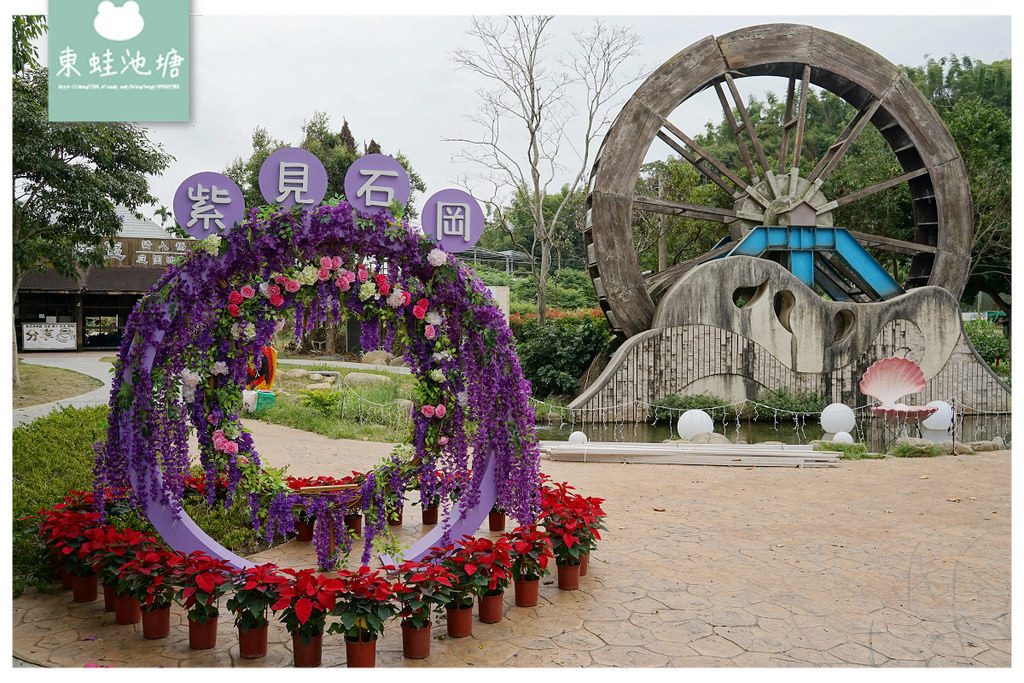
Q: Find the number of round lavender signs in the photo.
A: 4